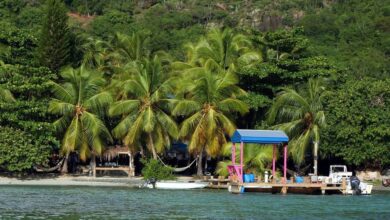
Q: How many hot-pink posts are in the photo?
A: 4